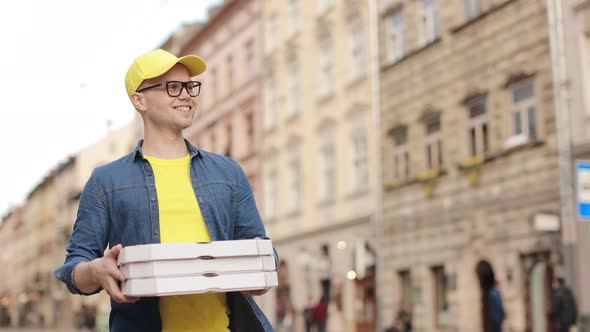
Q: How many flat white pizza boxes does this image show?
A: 3